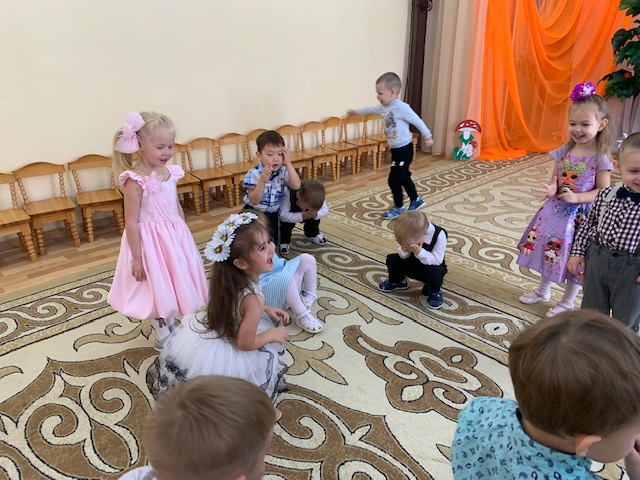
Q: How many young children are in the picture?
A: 11